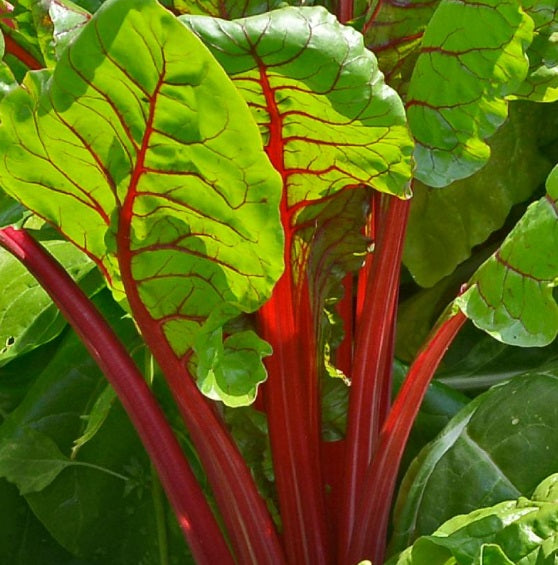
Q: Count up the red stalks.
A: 5